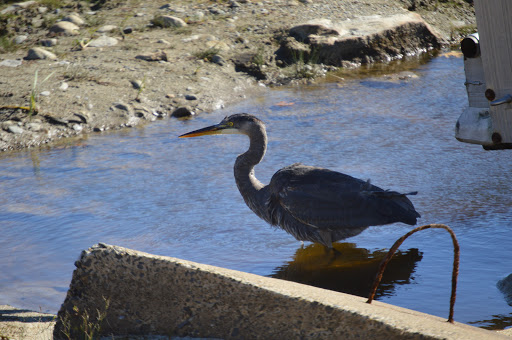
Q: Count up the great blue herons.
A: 1